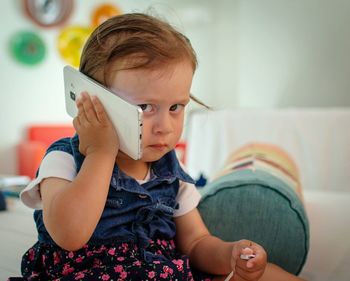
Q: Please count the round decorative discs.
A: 4